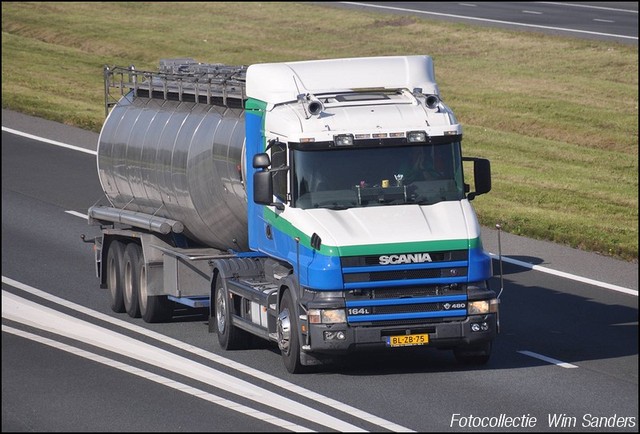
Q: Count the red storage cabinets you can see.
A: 0